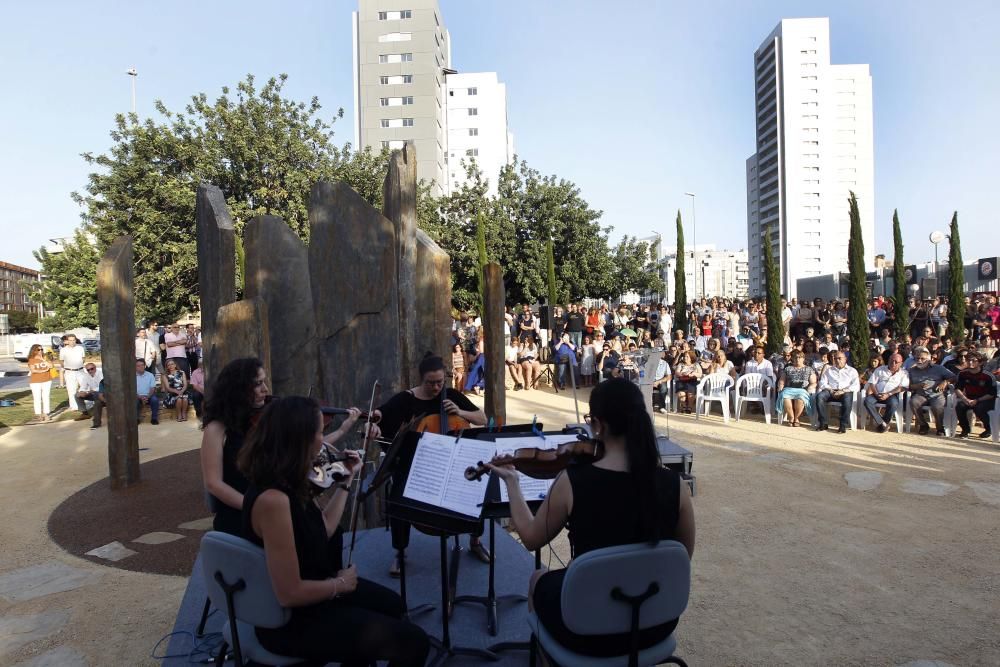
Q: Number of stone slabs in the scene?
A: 8